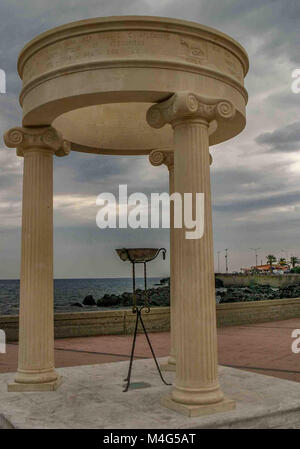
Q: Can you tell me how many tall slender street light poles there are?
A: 3